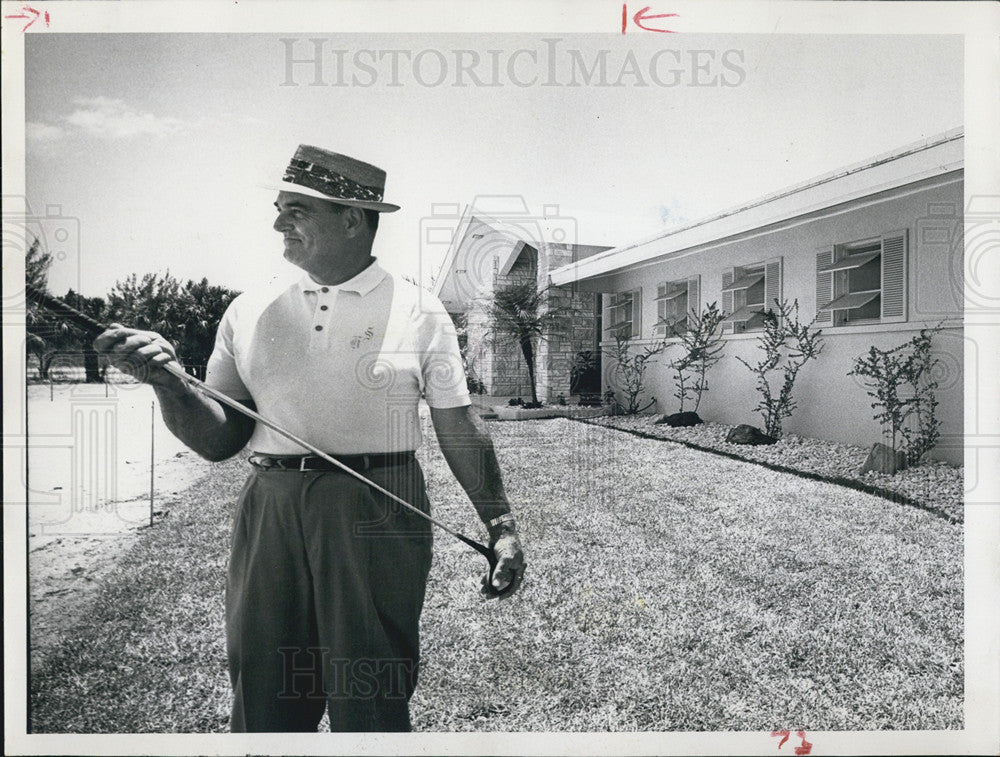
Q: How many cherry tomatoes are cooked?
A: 0